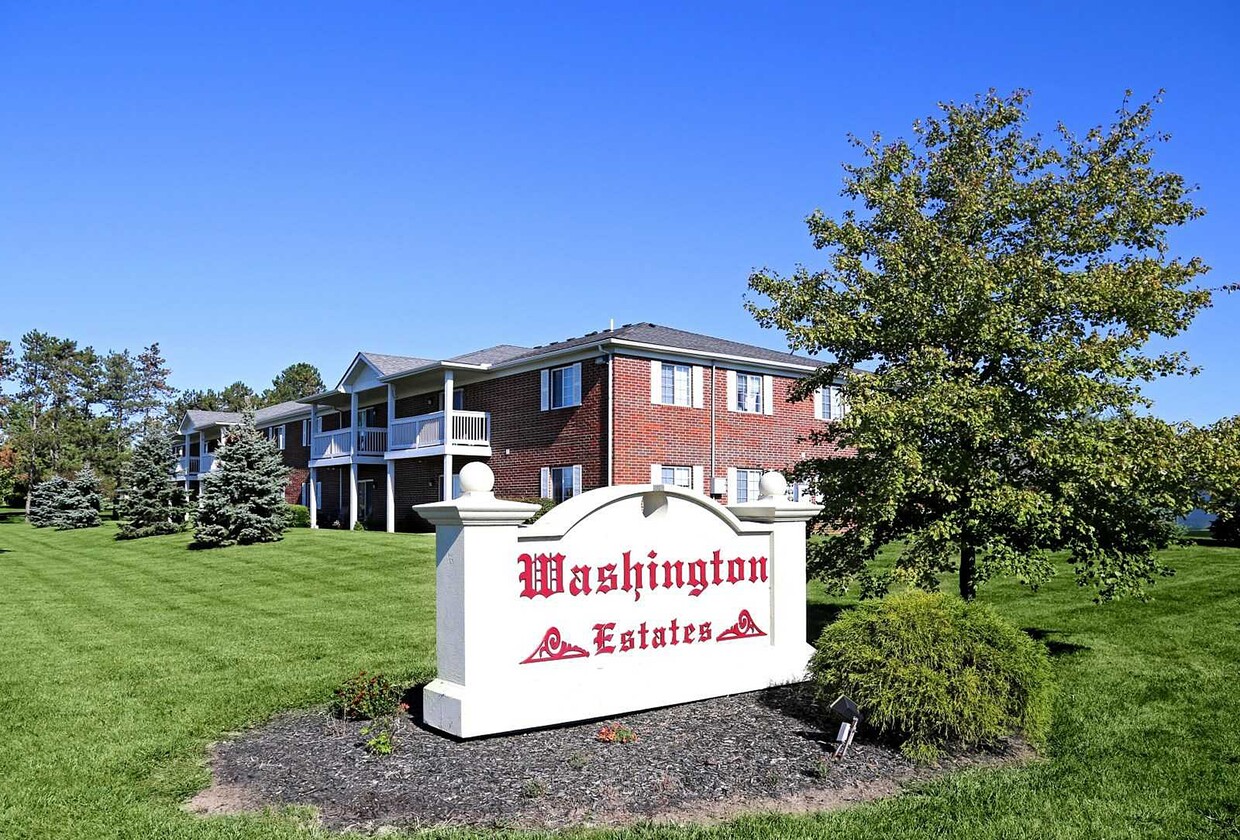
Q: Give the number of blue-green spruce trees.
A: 4